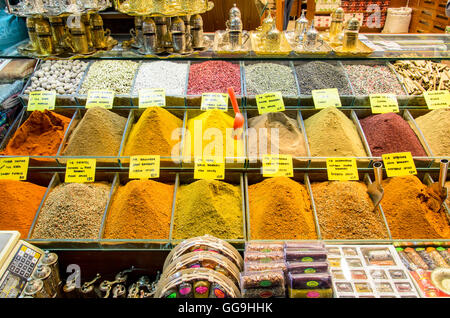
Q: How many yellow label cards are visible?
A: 15